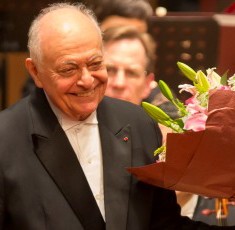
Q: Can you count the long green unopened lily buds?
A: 4